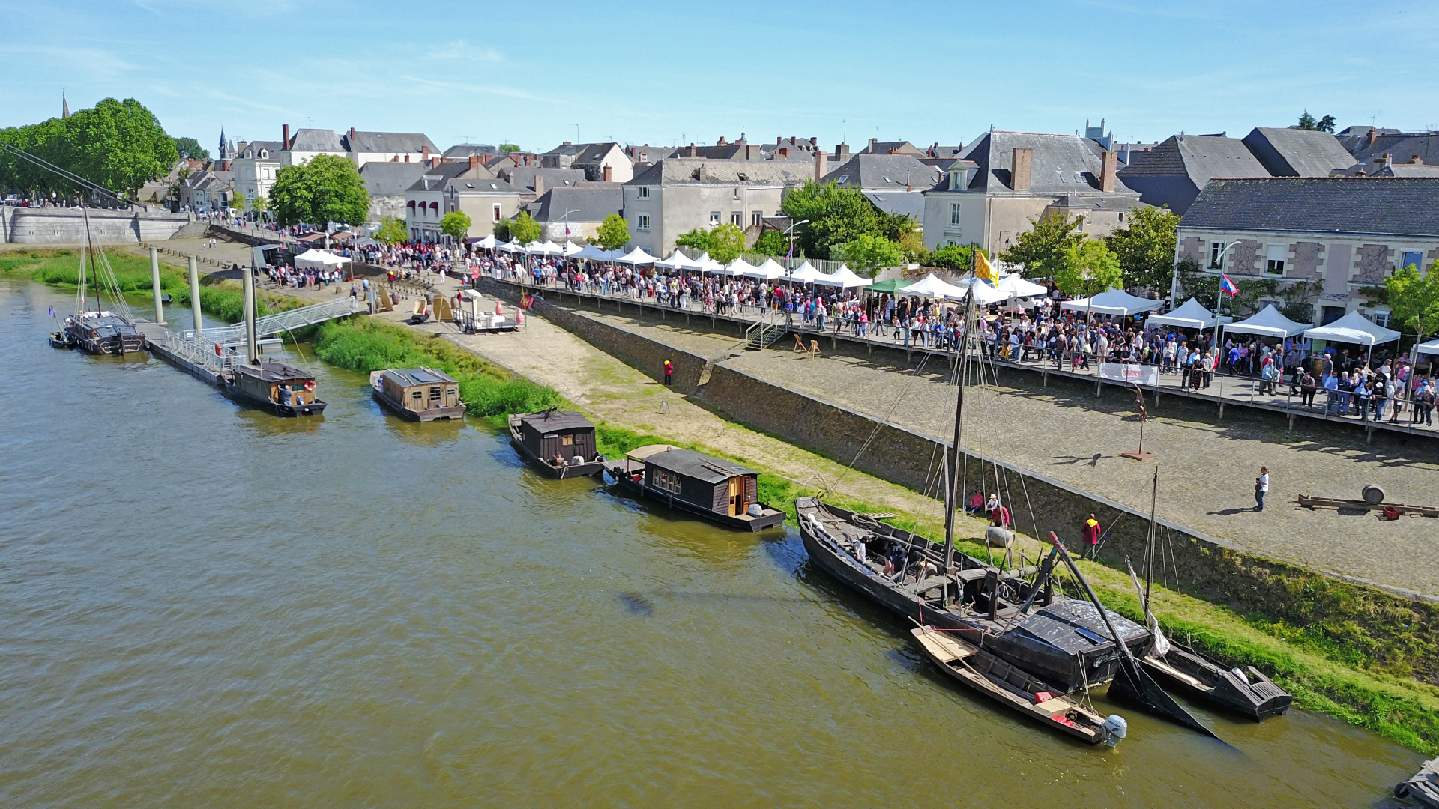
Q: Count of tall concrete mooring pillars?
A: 3